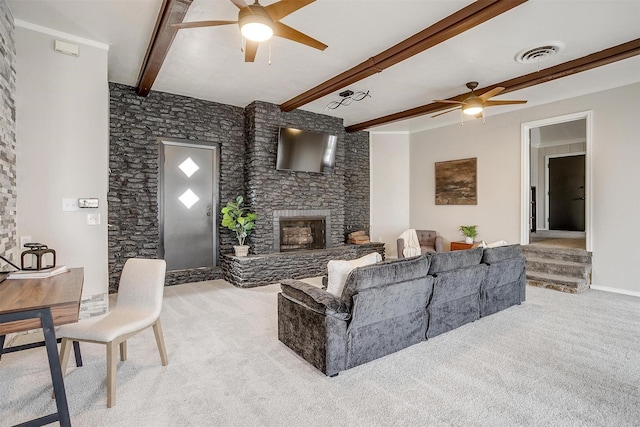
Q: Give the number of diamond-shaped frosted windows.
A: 2